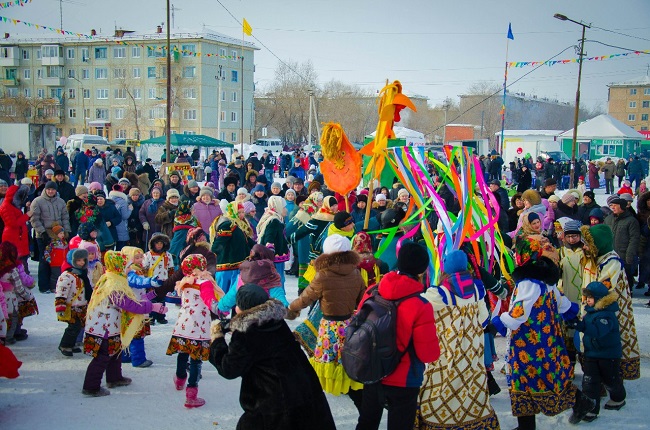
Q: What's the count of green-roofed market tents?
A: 1